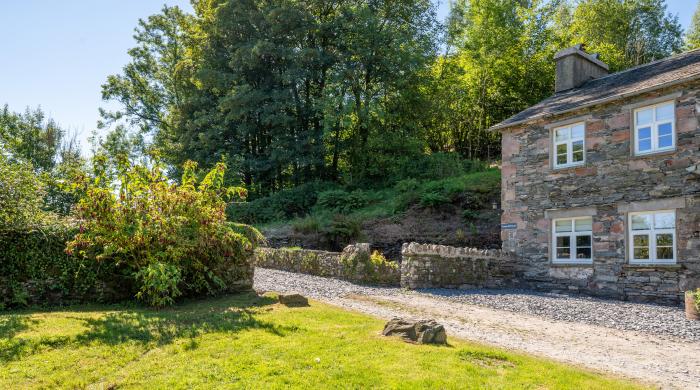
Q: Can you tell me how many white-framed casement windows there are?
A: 4